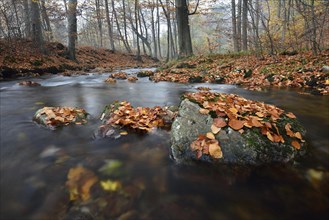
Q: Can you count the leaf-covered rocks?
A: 3